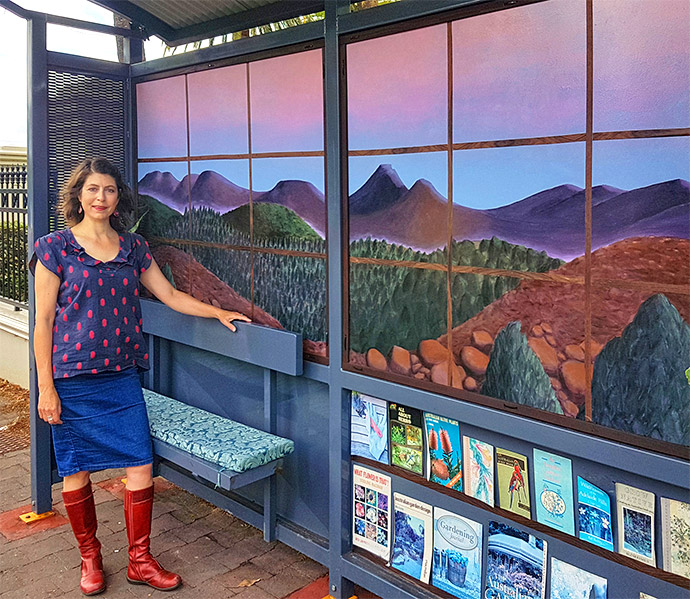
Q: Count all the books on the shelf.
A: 15